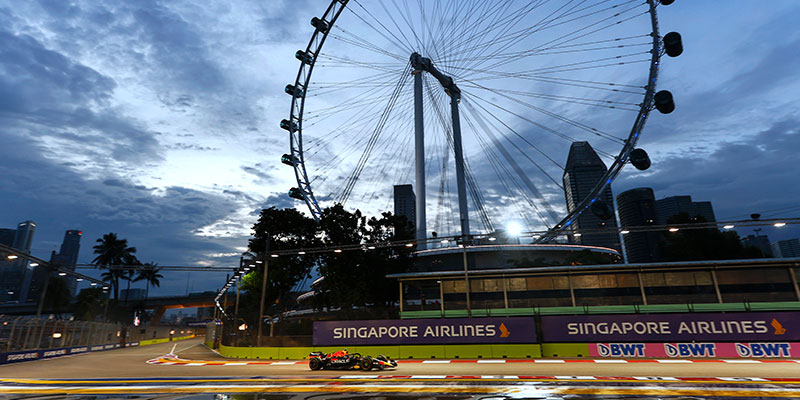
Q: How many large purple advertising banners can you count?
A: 2